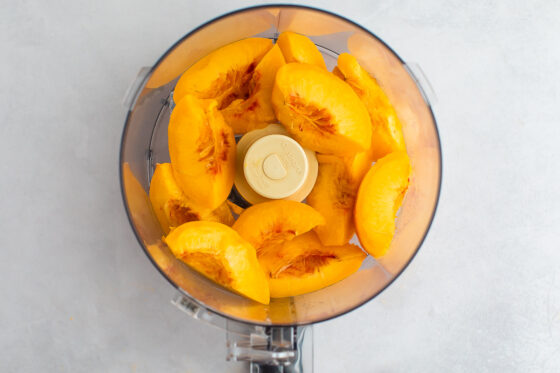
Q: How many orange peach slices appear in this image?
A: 12